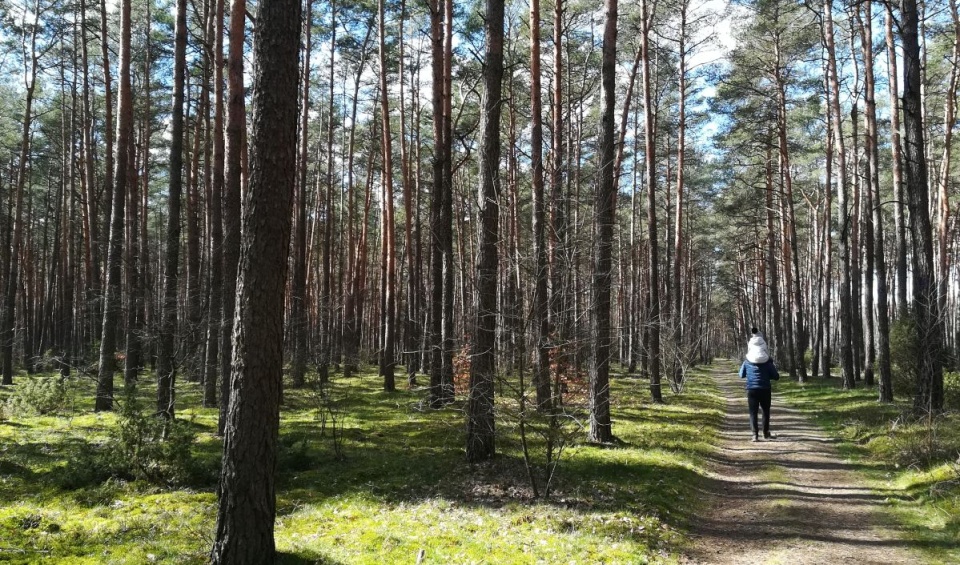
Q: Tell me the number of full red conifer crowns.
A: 0